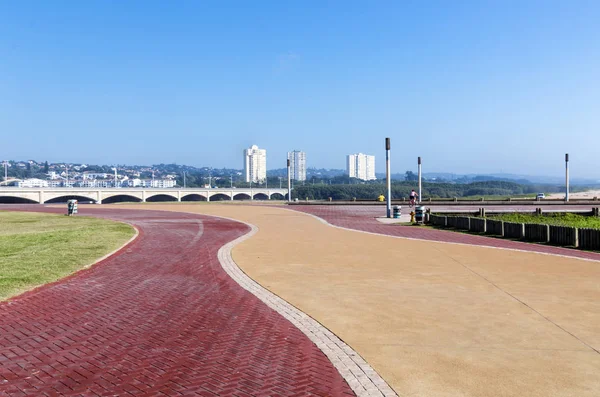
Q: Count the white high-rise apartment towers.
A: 3